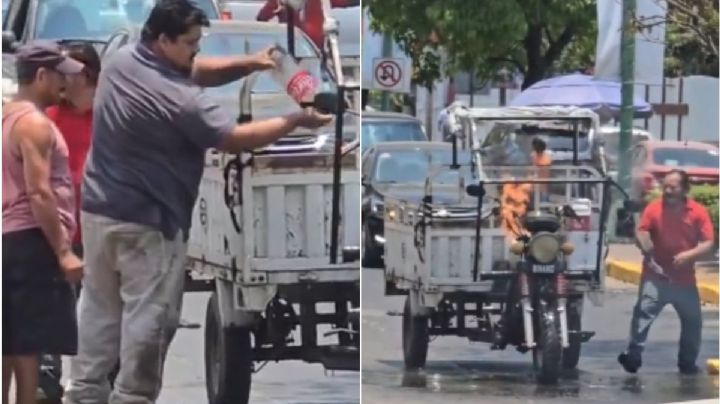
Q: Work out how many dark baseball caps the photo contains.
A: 1